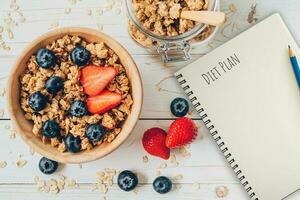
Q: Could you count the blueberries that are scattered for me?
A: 4